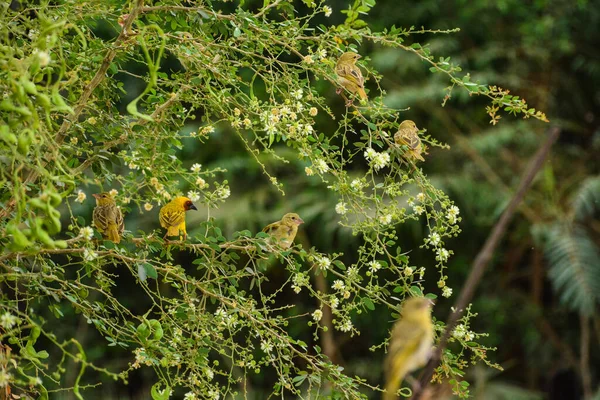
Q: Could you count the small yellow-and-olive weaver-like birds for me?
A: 6